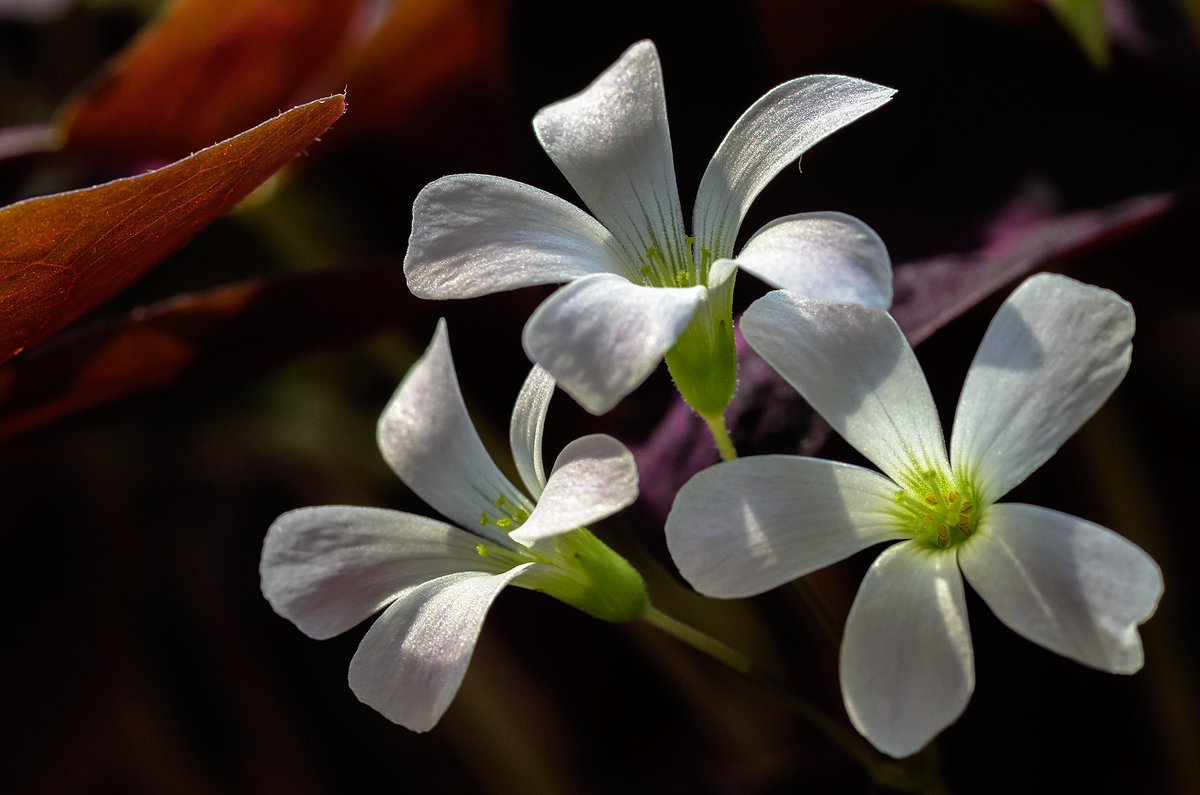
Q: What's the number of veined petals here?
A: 15